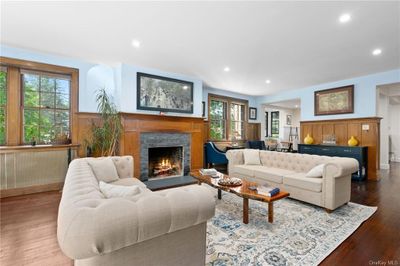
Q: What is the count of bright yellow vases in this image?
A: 2